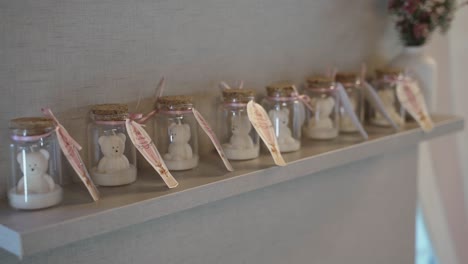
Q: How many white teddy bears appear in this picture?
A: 8